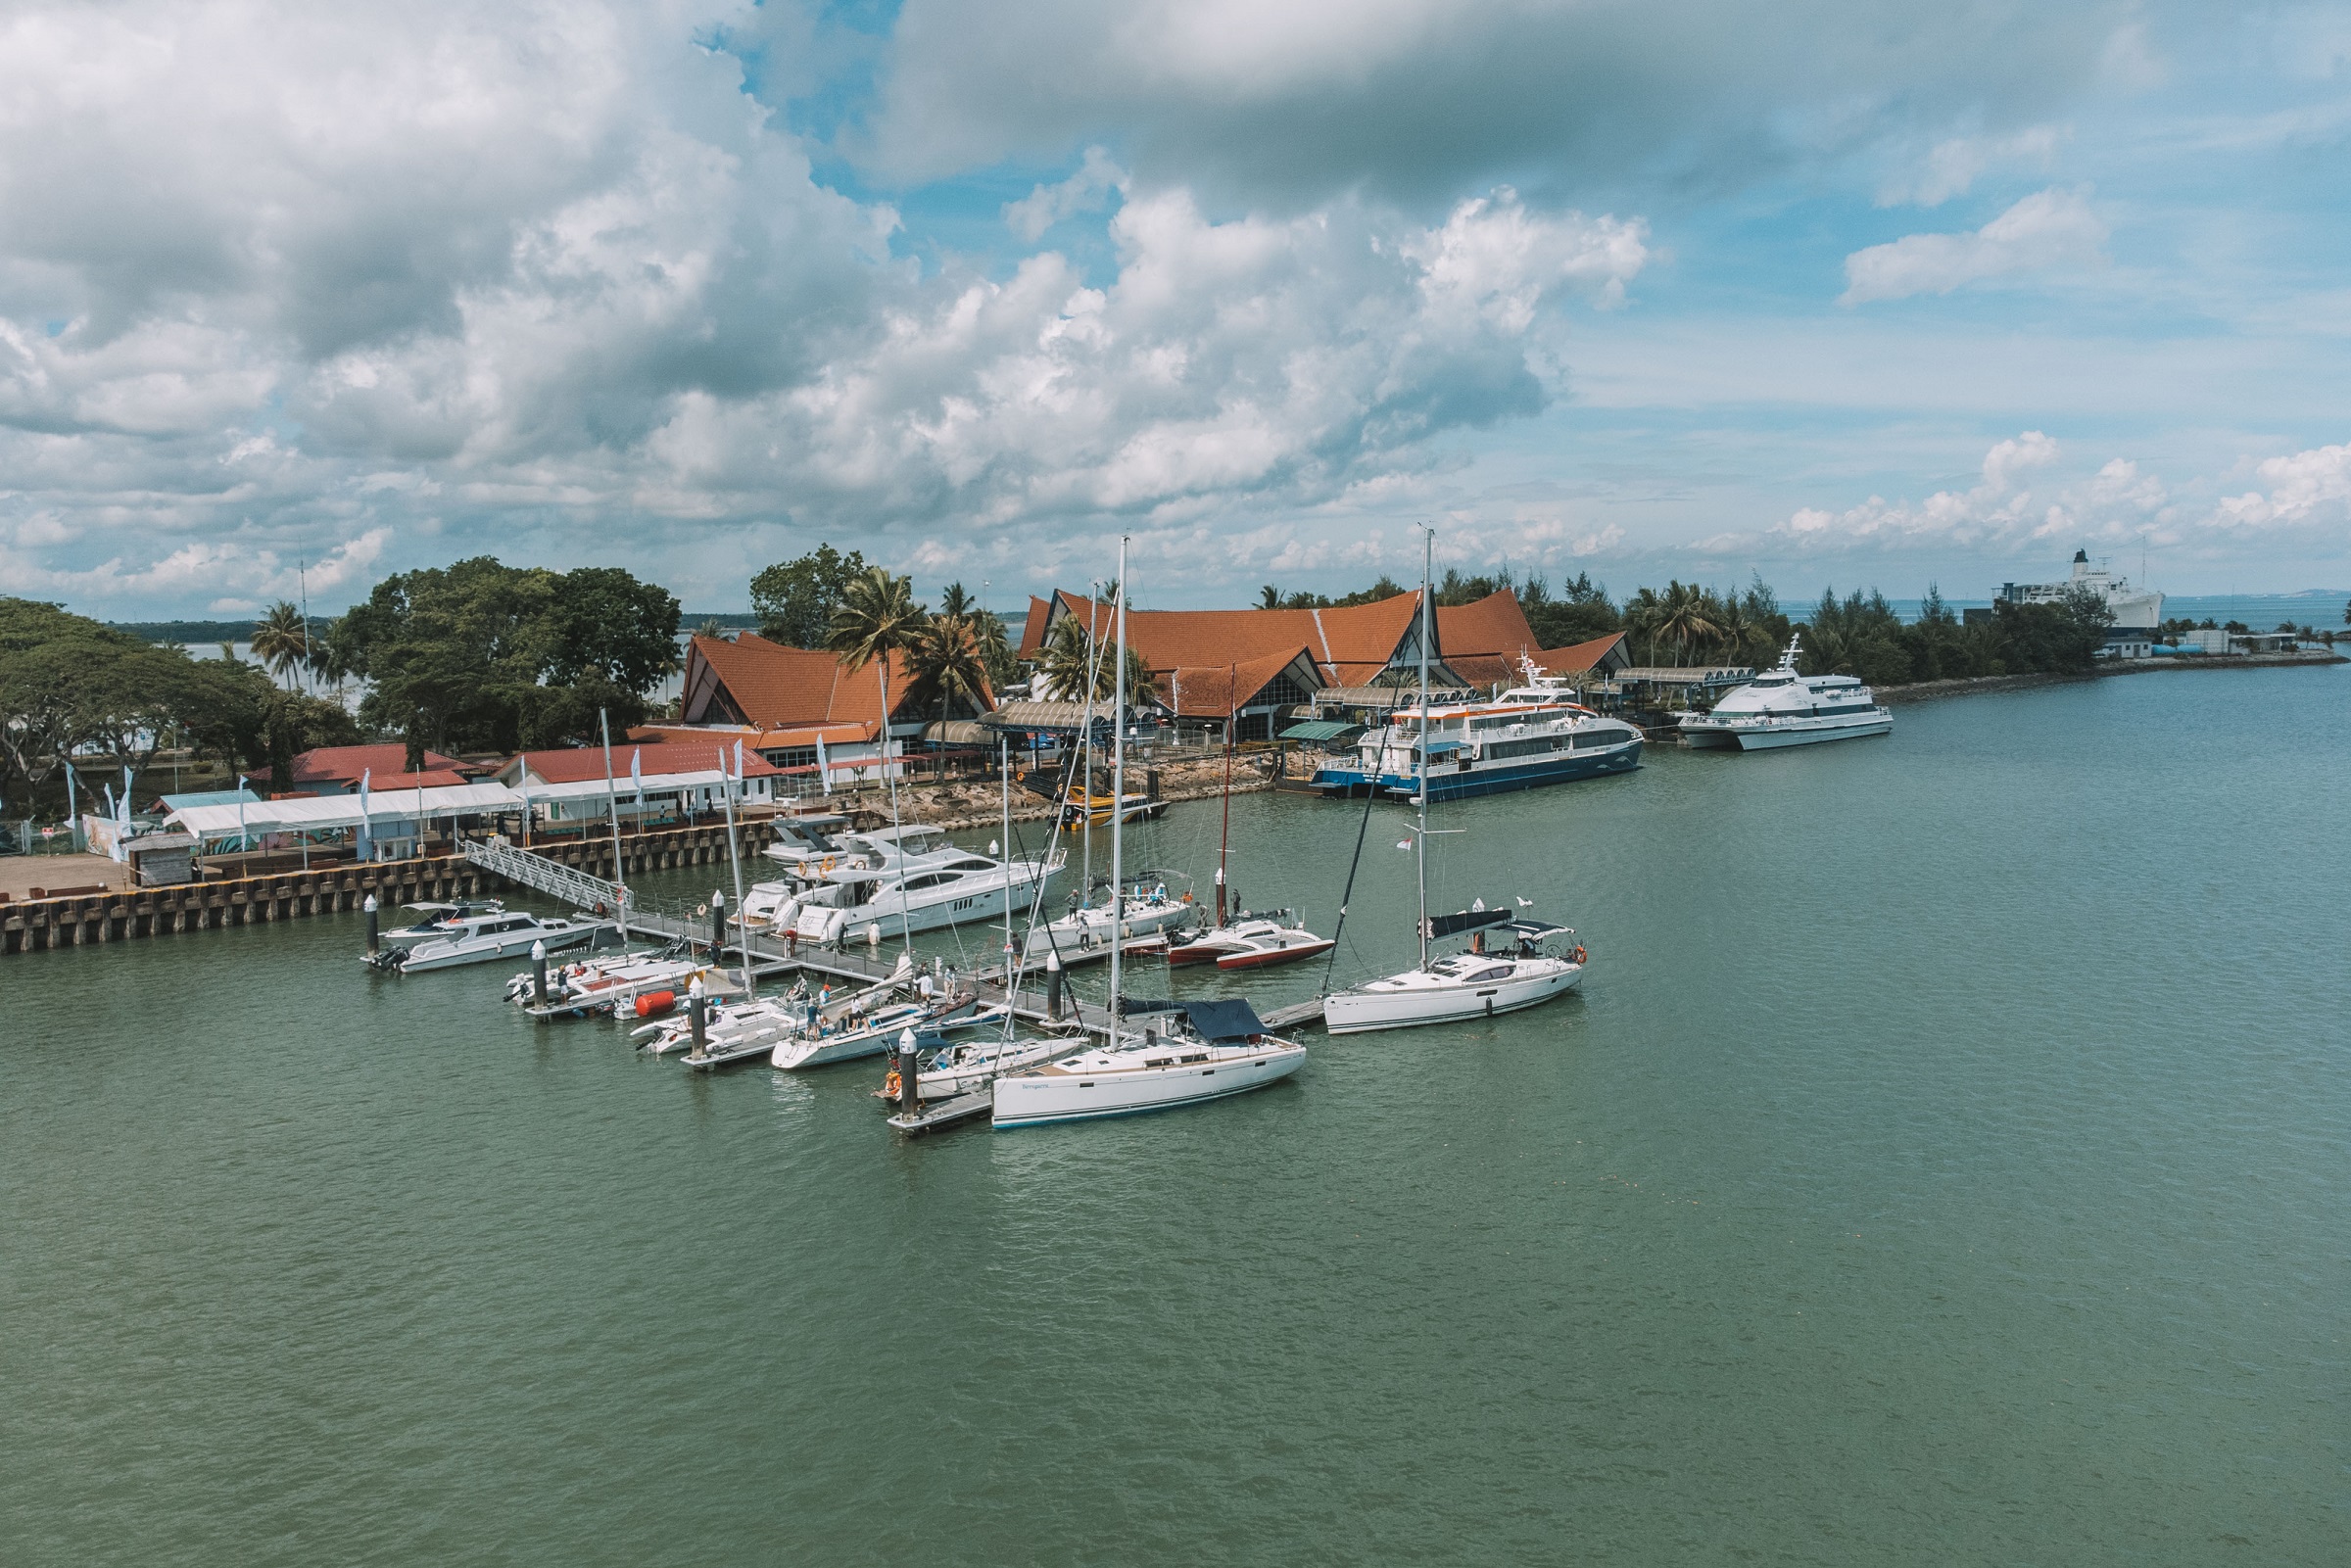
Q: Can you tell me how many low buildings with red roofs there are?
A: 2